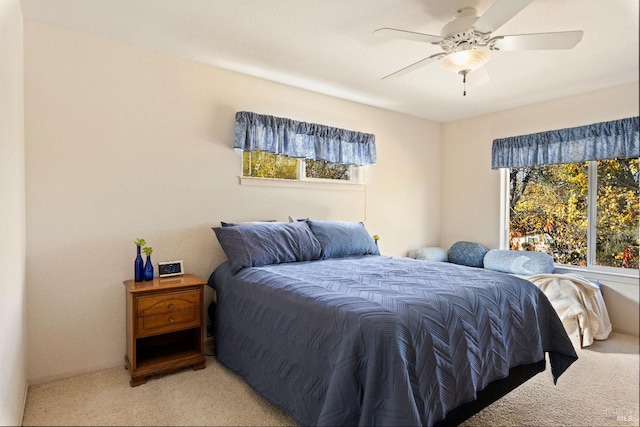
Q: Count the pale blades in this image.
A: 5